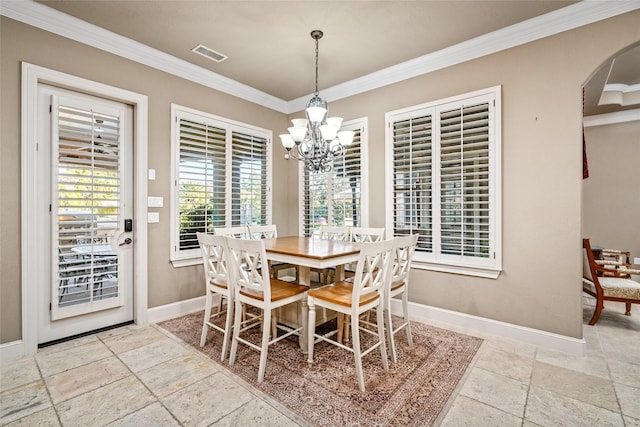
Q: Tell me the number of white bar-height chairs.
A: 8